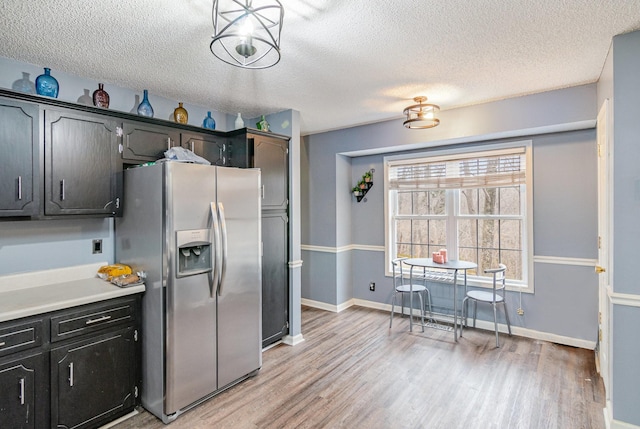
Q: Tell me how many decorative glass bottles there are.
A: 7